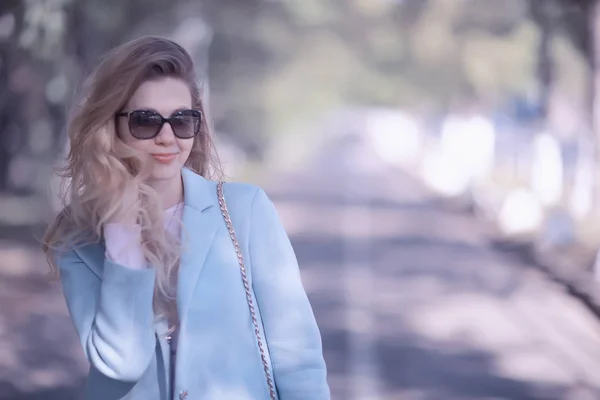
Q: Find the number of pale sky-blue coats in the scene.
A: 1